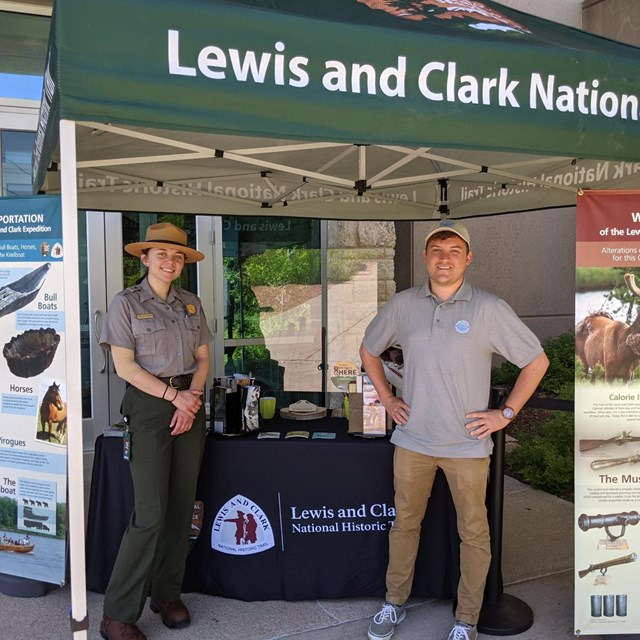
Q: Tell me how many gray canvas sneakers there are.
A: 2